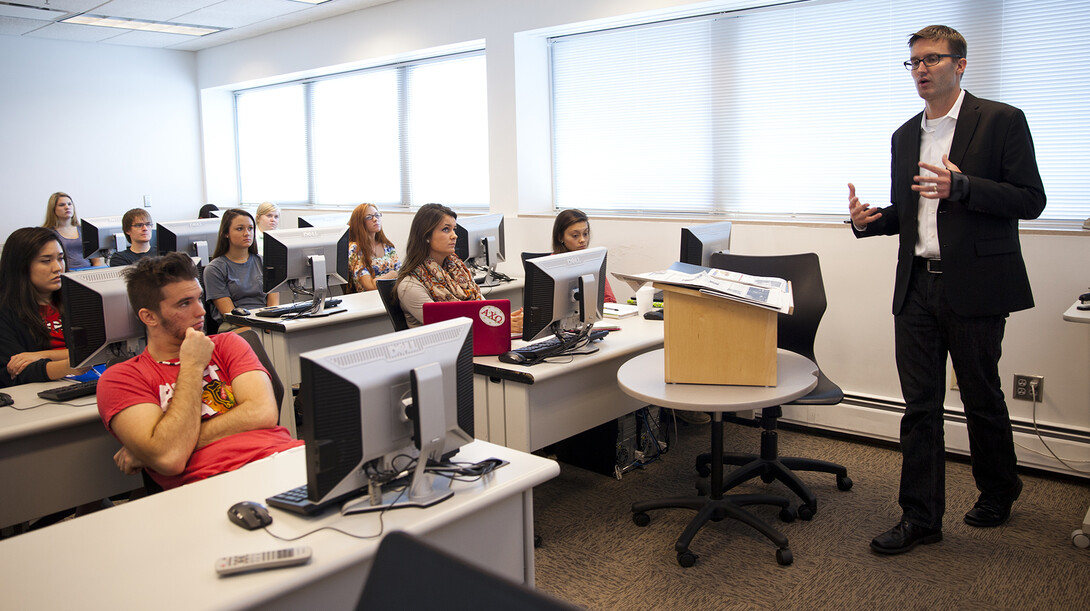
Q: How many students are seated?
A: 10